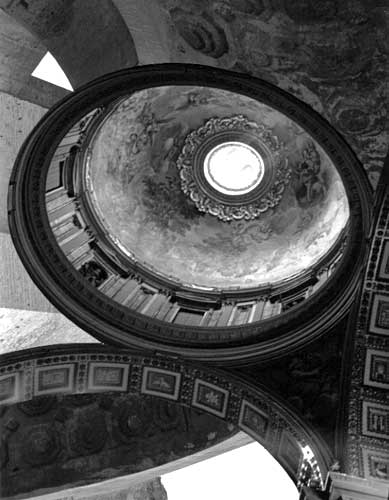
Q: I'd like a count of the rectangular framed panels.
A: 12